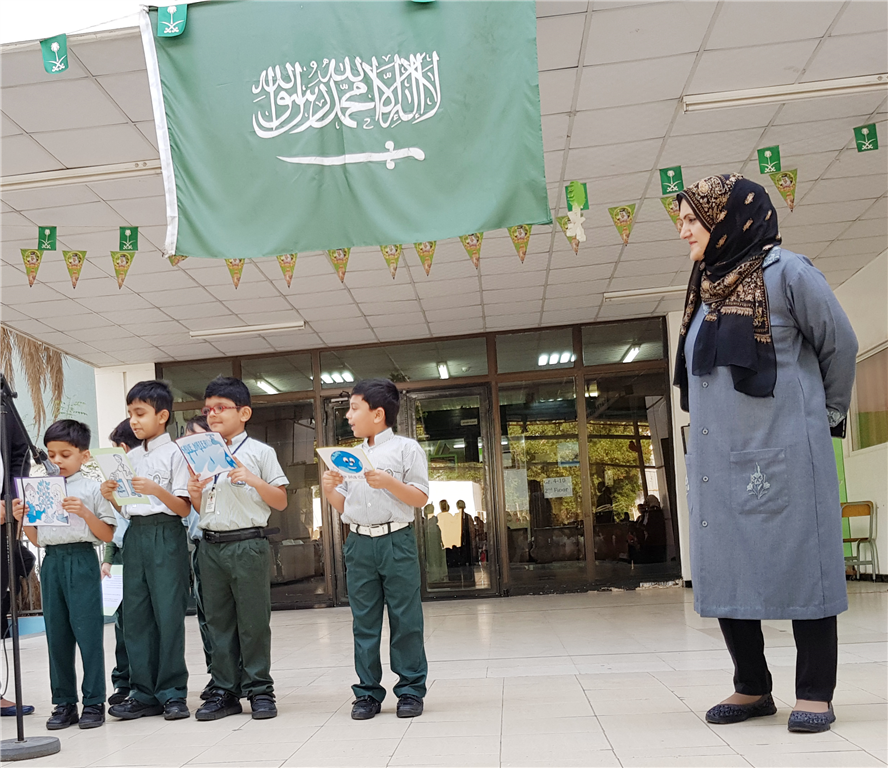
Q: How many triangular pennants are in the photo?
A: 15